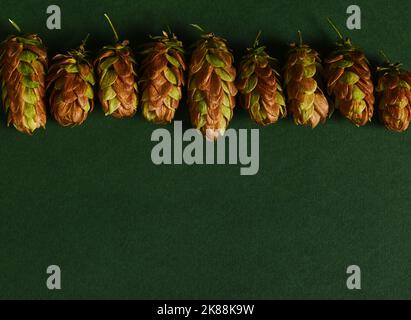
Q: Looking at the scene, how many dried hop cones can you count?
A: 9